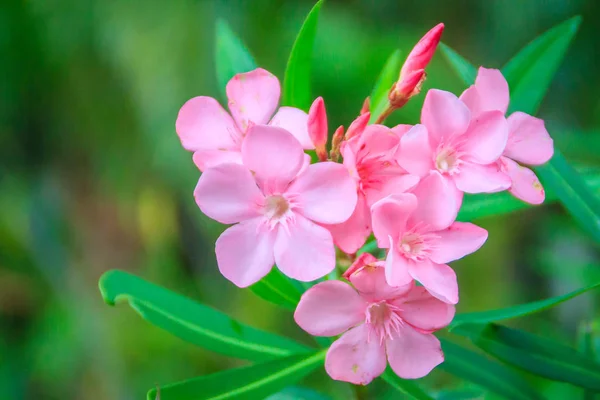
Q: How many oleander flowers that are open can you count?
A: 7